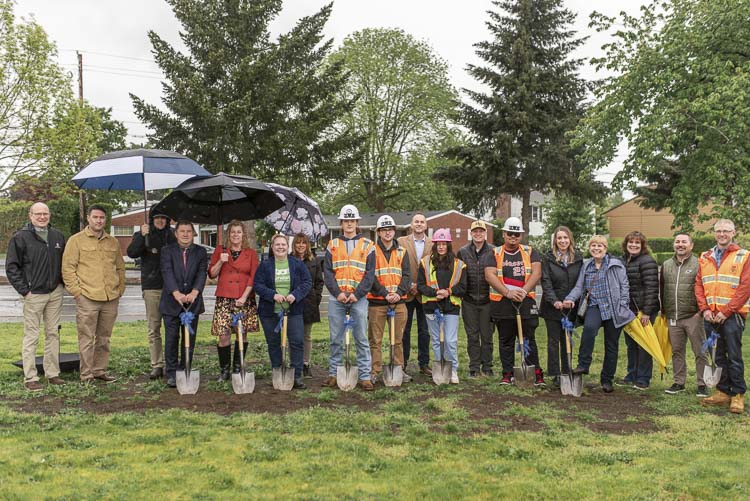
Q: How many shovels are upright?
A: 9